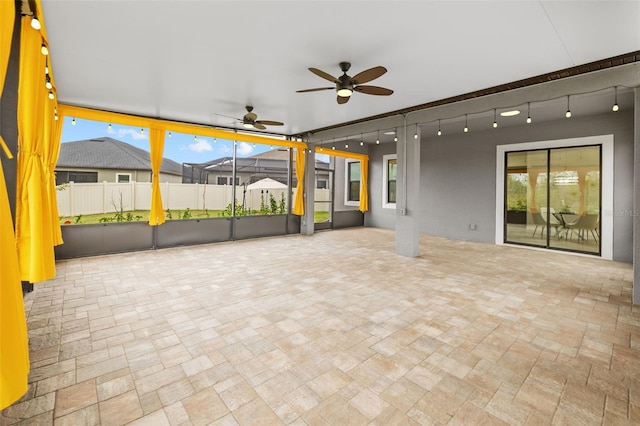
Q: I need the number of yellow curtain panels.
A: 6